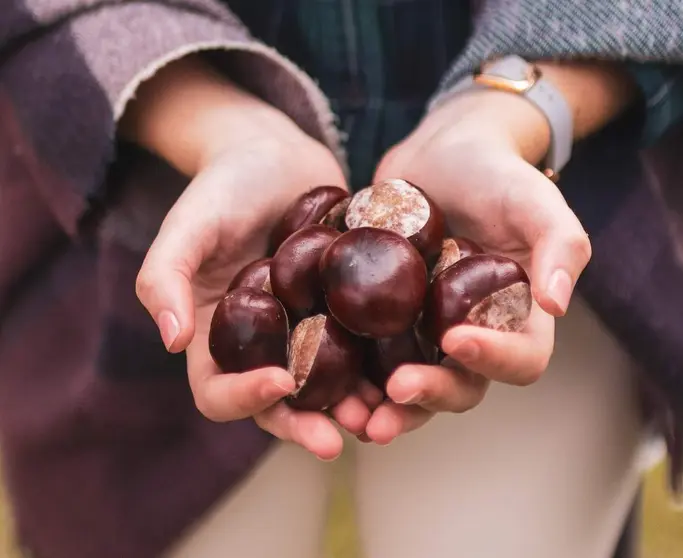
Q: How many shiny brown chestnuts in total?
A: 10